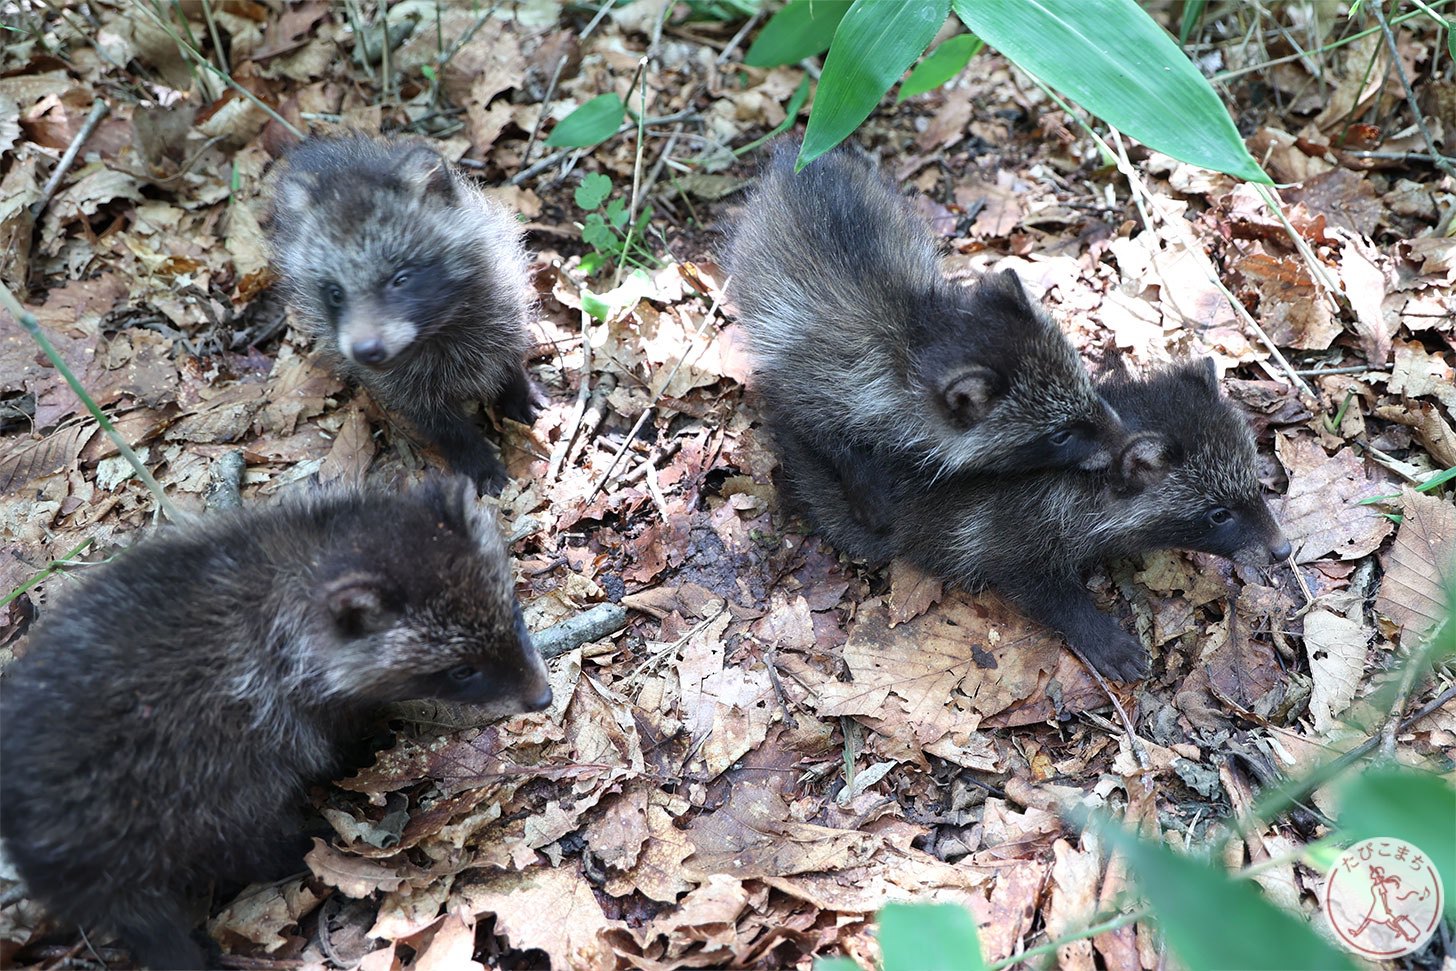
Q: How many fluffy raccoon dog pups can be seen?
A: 4